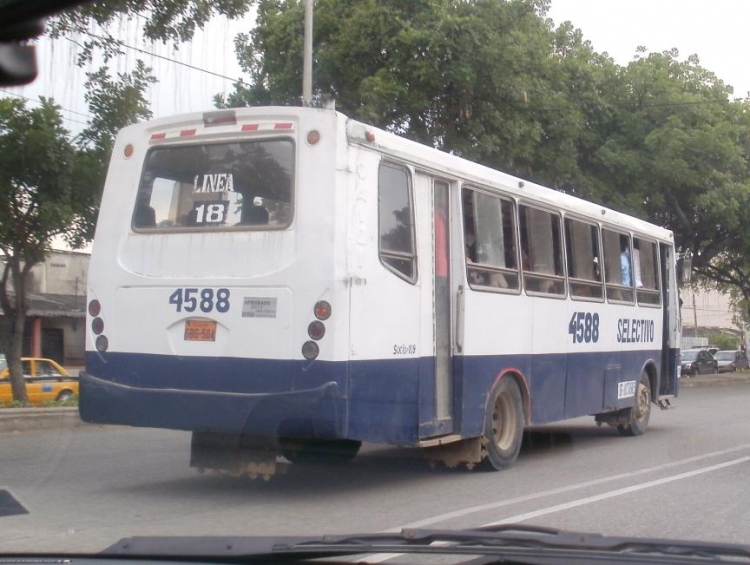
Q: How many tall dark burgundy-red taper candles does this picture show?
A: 0